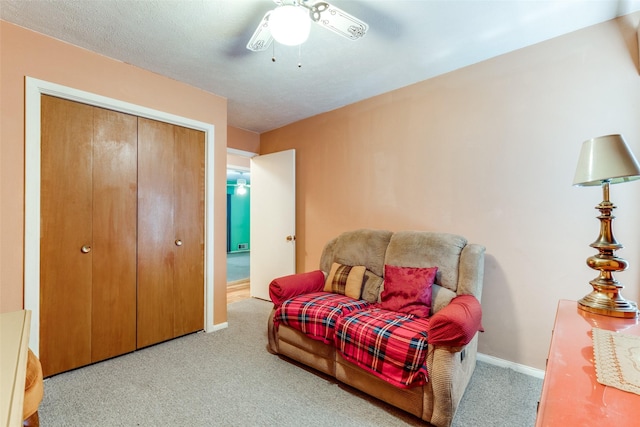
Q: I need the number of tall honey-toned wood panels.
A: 4